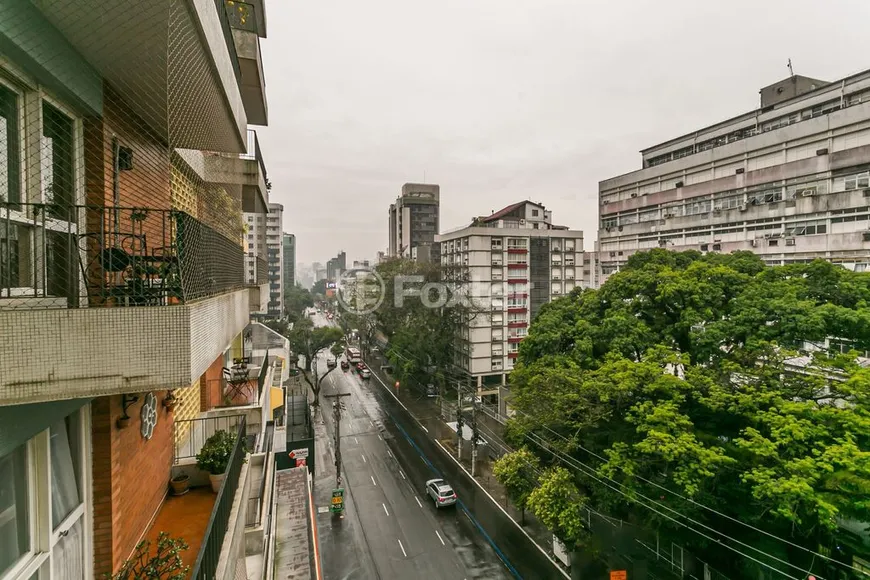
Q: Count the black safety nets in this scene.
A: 1